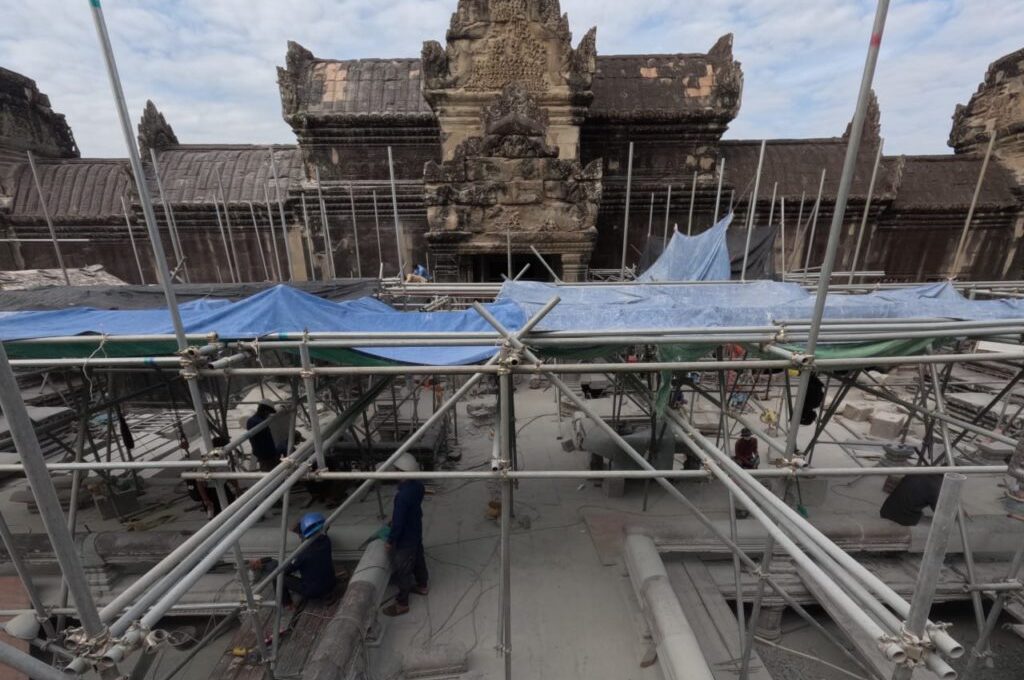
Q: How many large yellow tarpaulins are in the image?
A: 0